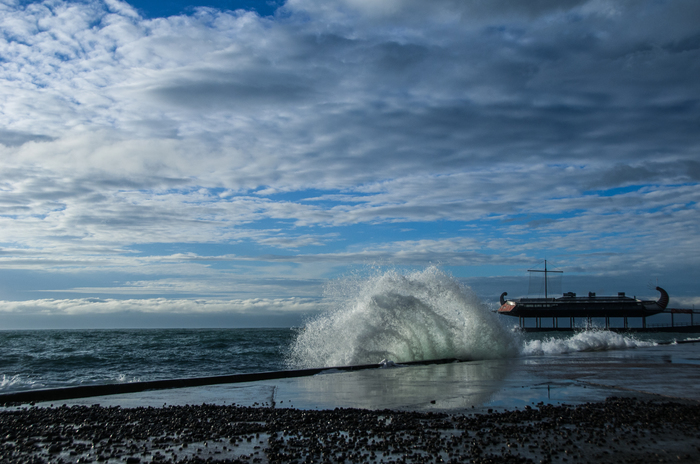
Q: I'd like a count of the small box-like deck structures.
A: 3